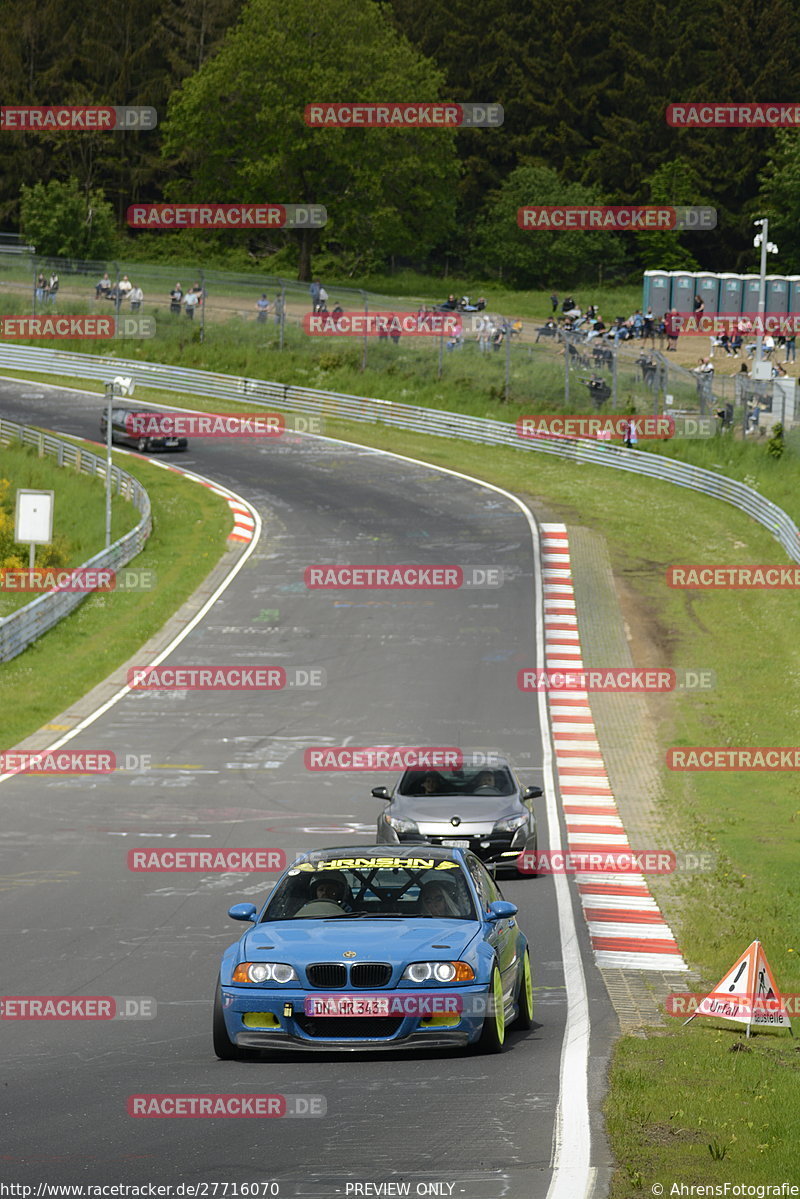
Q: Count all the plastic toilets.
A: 7